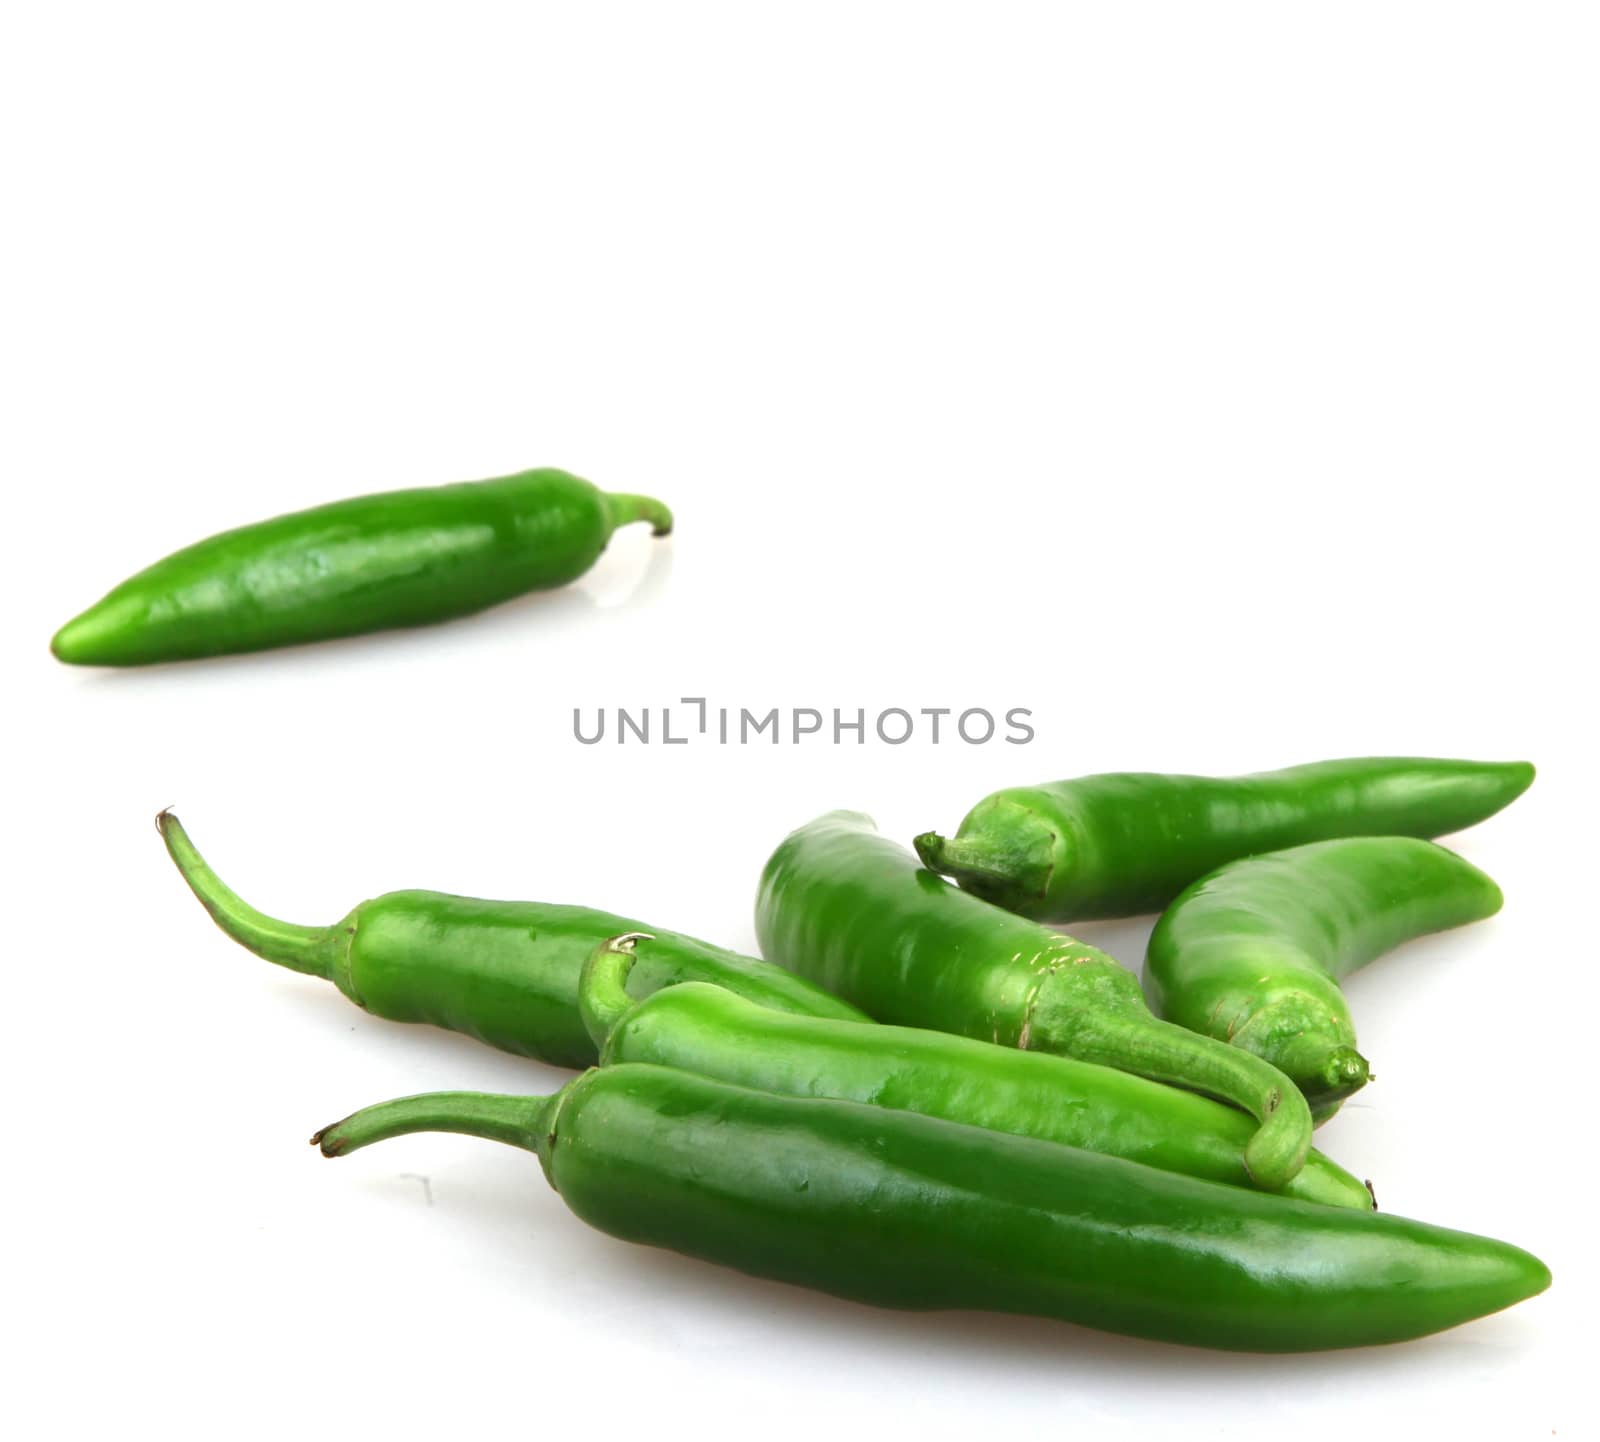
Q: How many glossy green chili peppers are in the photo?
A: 7